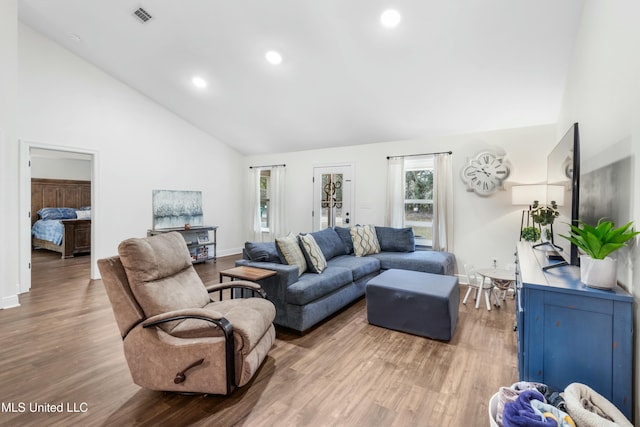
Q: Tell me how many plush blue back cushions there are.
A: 4